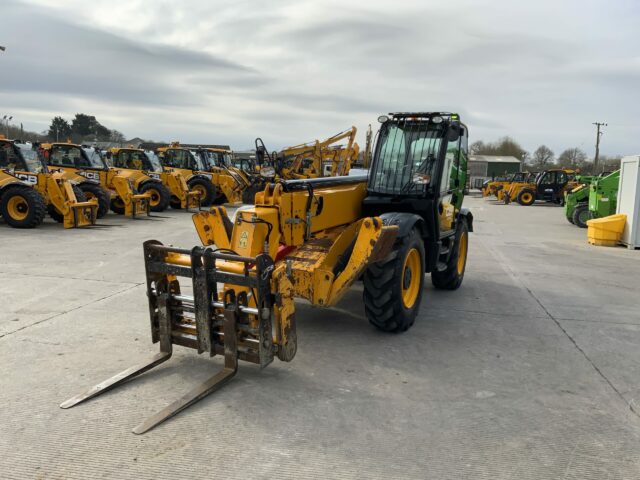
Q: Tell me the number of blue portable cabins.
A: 0